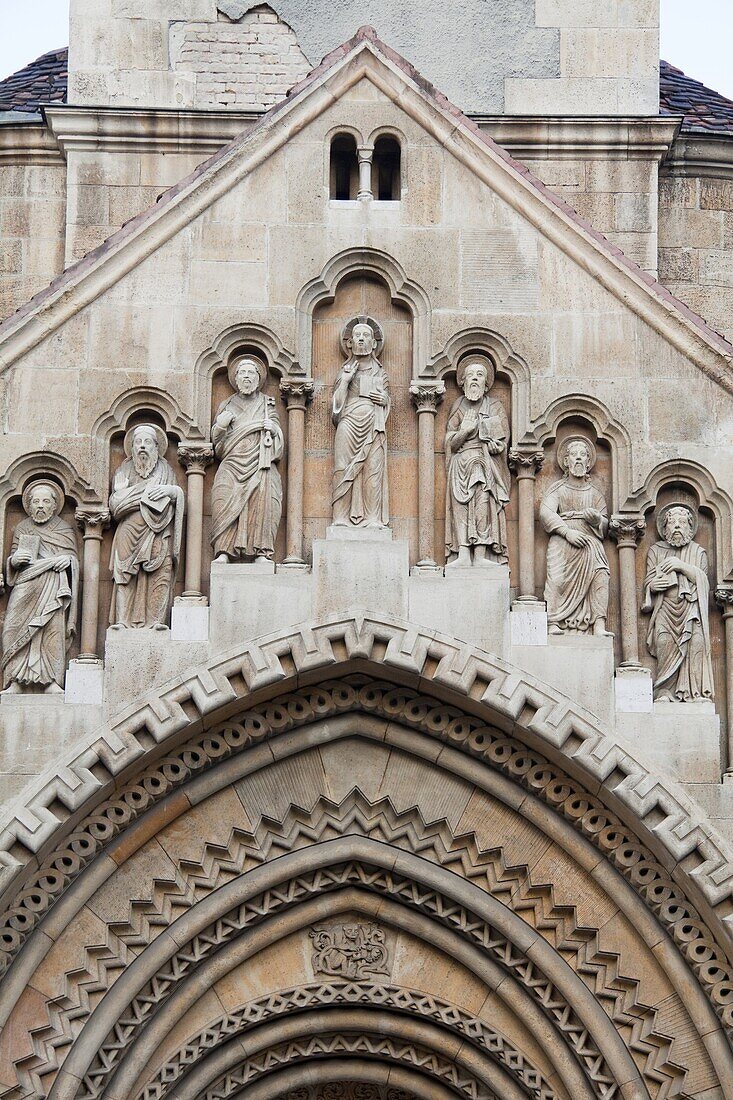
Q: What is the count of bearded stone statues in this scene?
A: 7